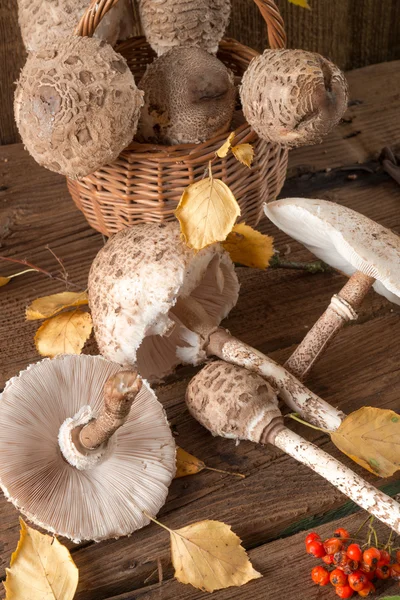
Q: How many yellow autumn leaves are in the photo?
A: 12